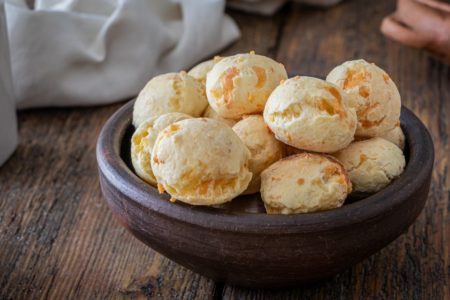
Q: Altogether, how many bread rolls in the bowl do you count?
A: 12